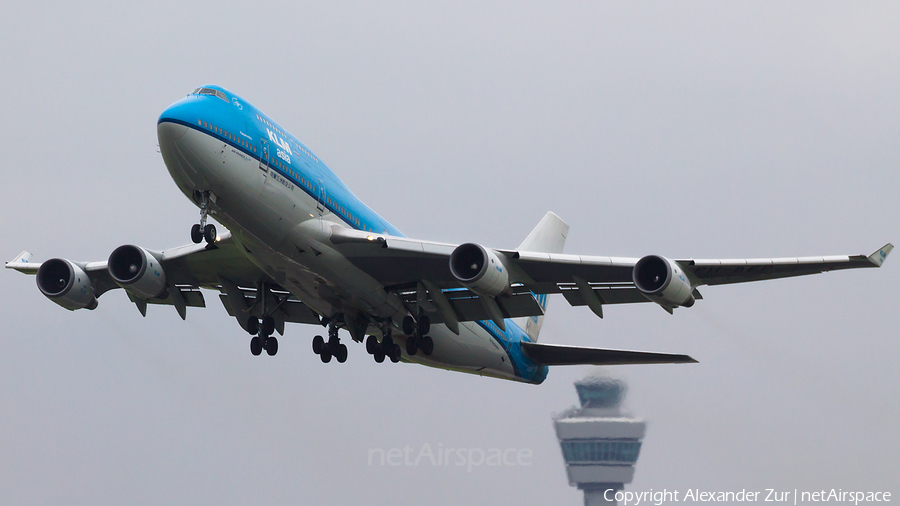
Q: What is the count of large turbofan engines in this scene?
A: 4